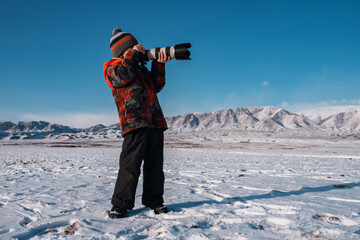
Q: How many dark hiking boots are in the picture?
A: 2